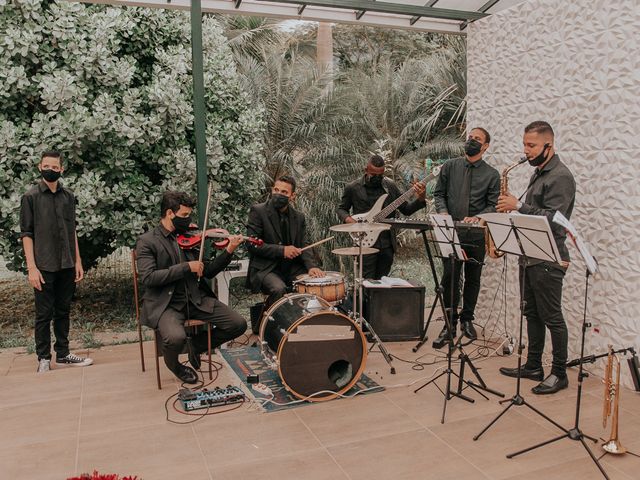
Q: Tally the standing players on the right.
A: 3